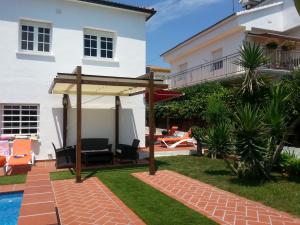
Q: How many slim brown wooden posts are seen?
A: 4